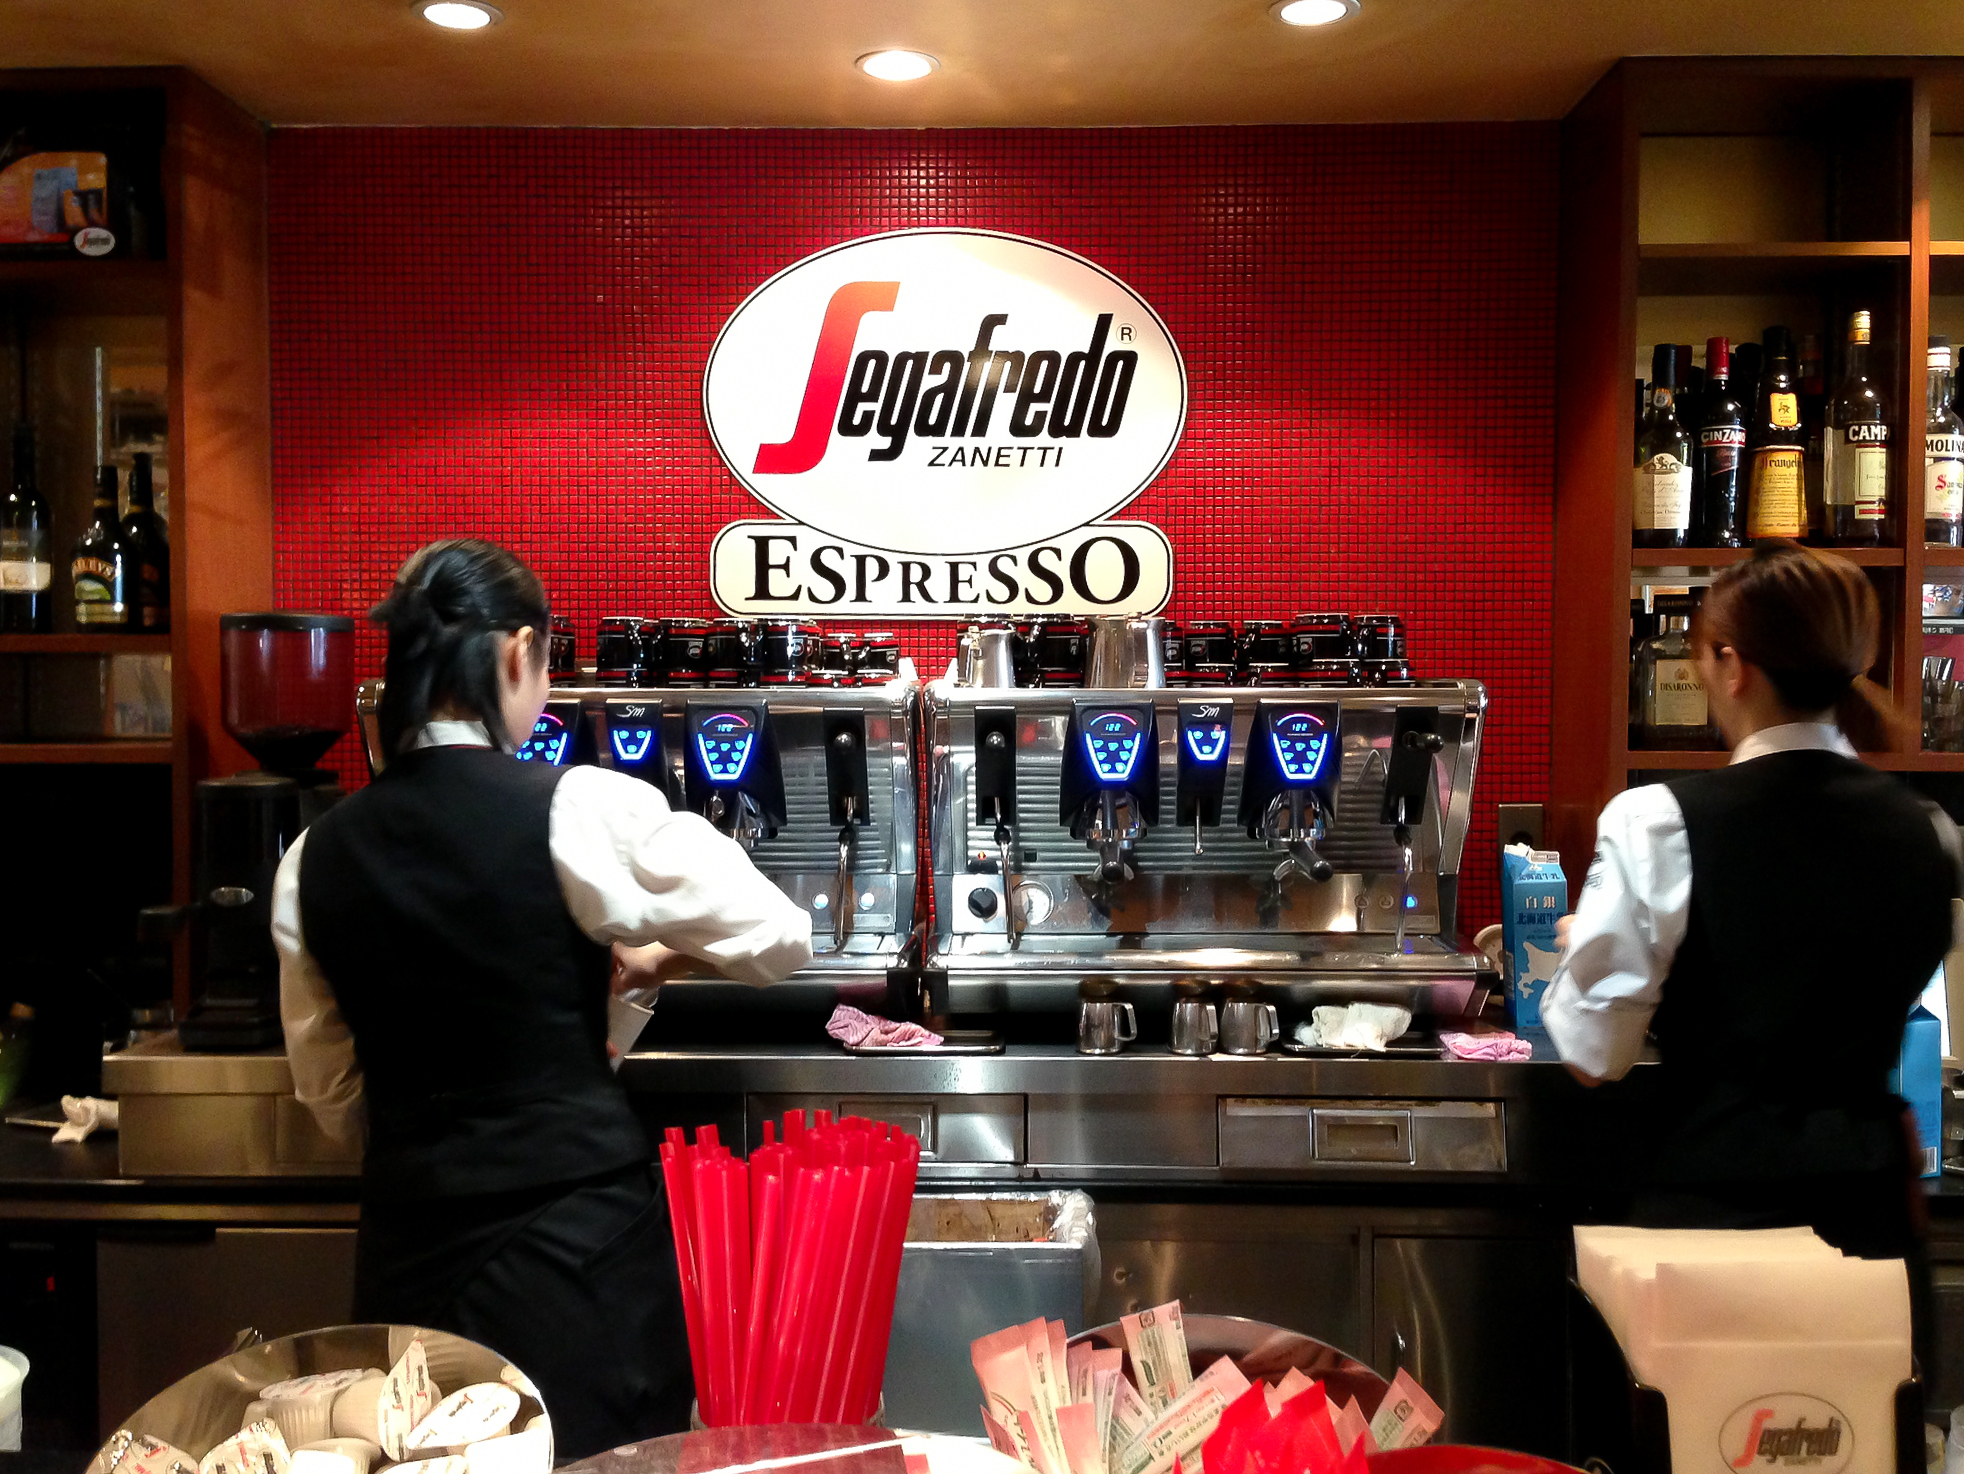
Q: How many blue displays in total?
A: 6